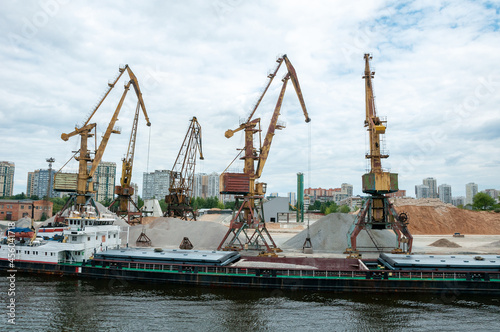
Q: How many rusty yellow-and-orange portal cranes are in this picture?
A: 5